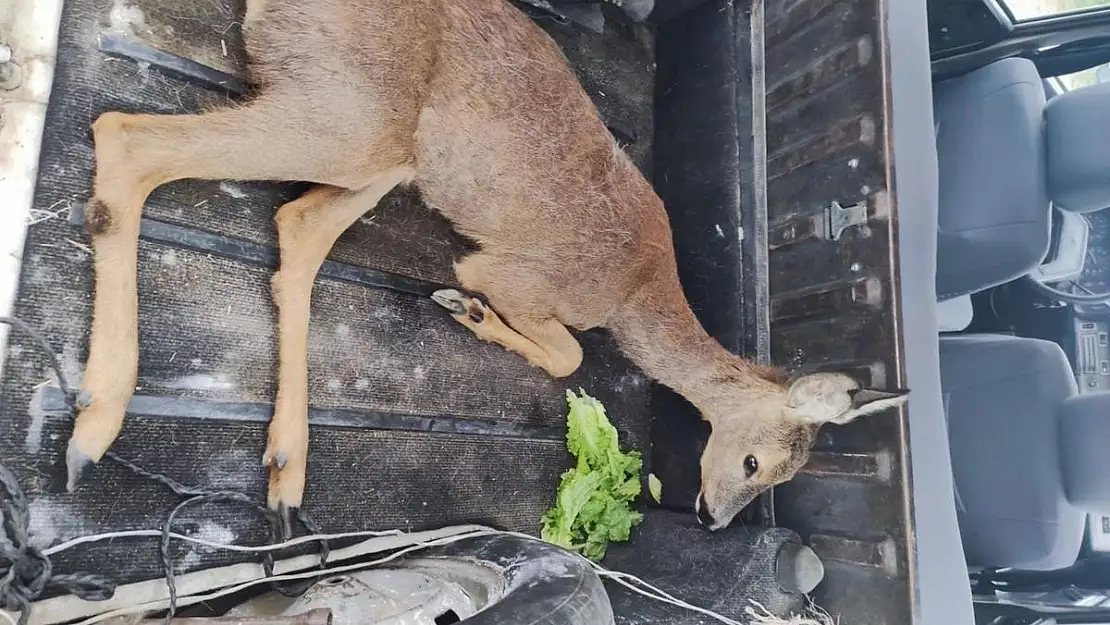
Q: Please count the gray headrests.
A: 2